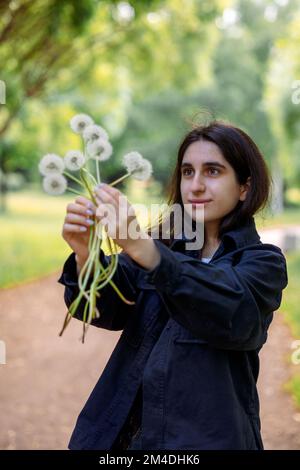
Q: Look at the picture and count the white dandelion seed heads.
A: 8